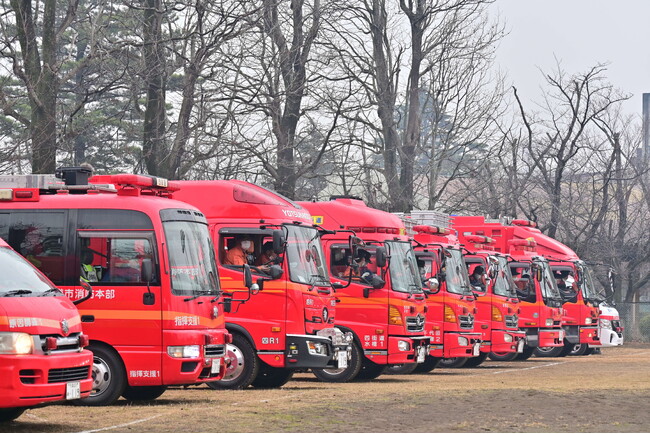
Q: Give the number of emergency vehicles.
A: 9